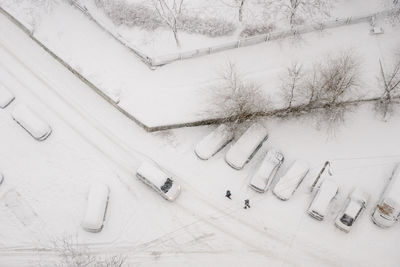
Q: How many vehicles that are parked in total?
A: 11